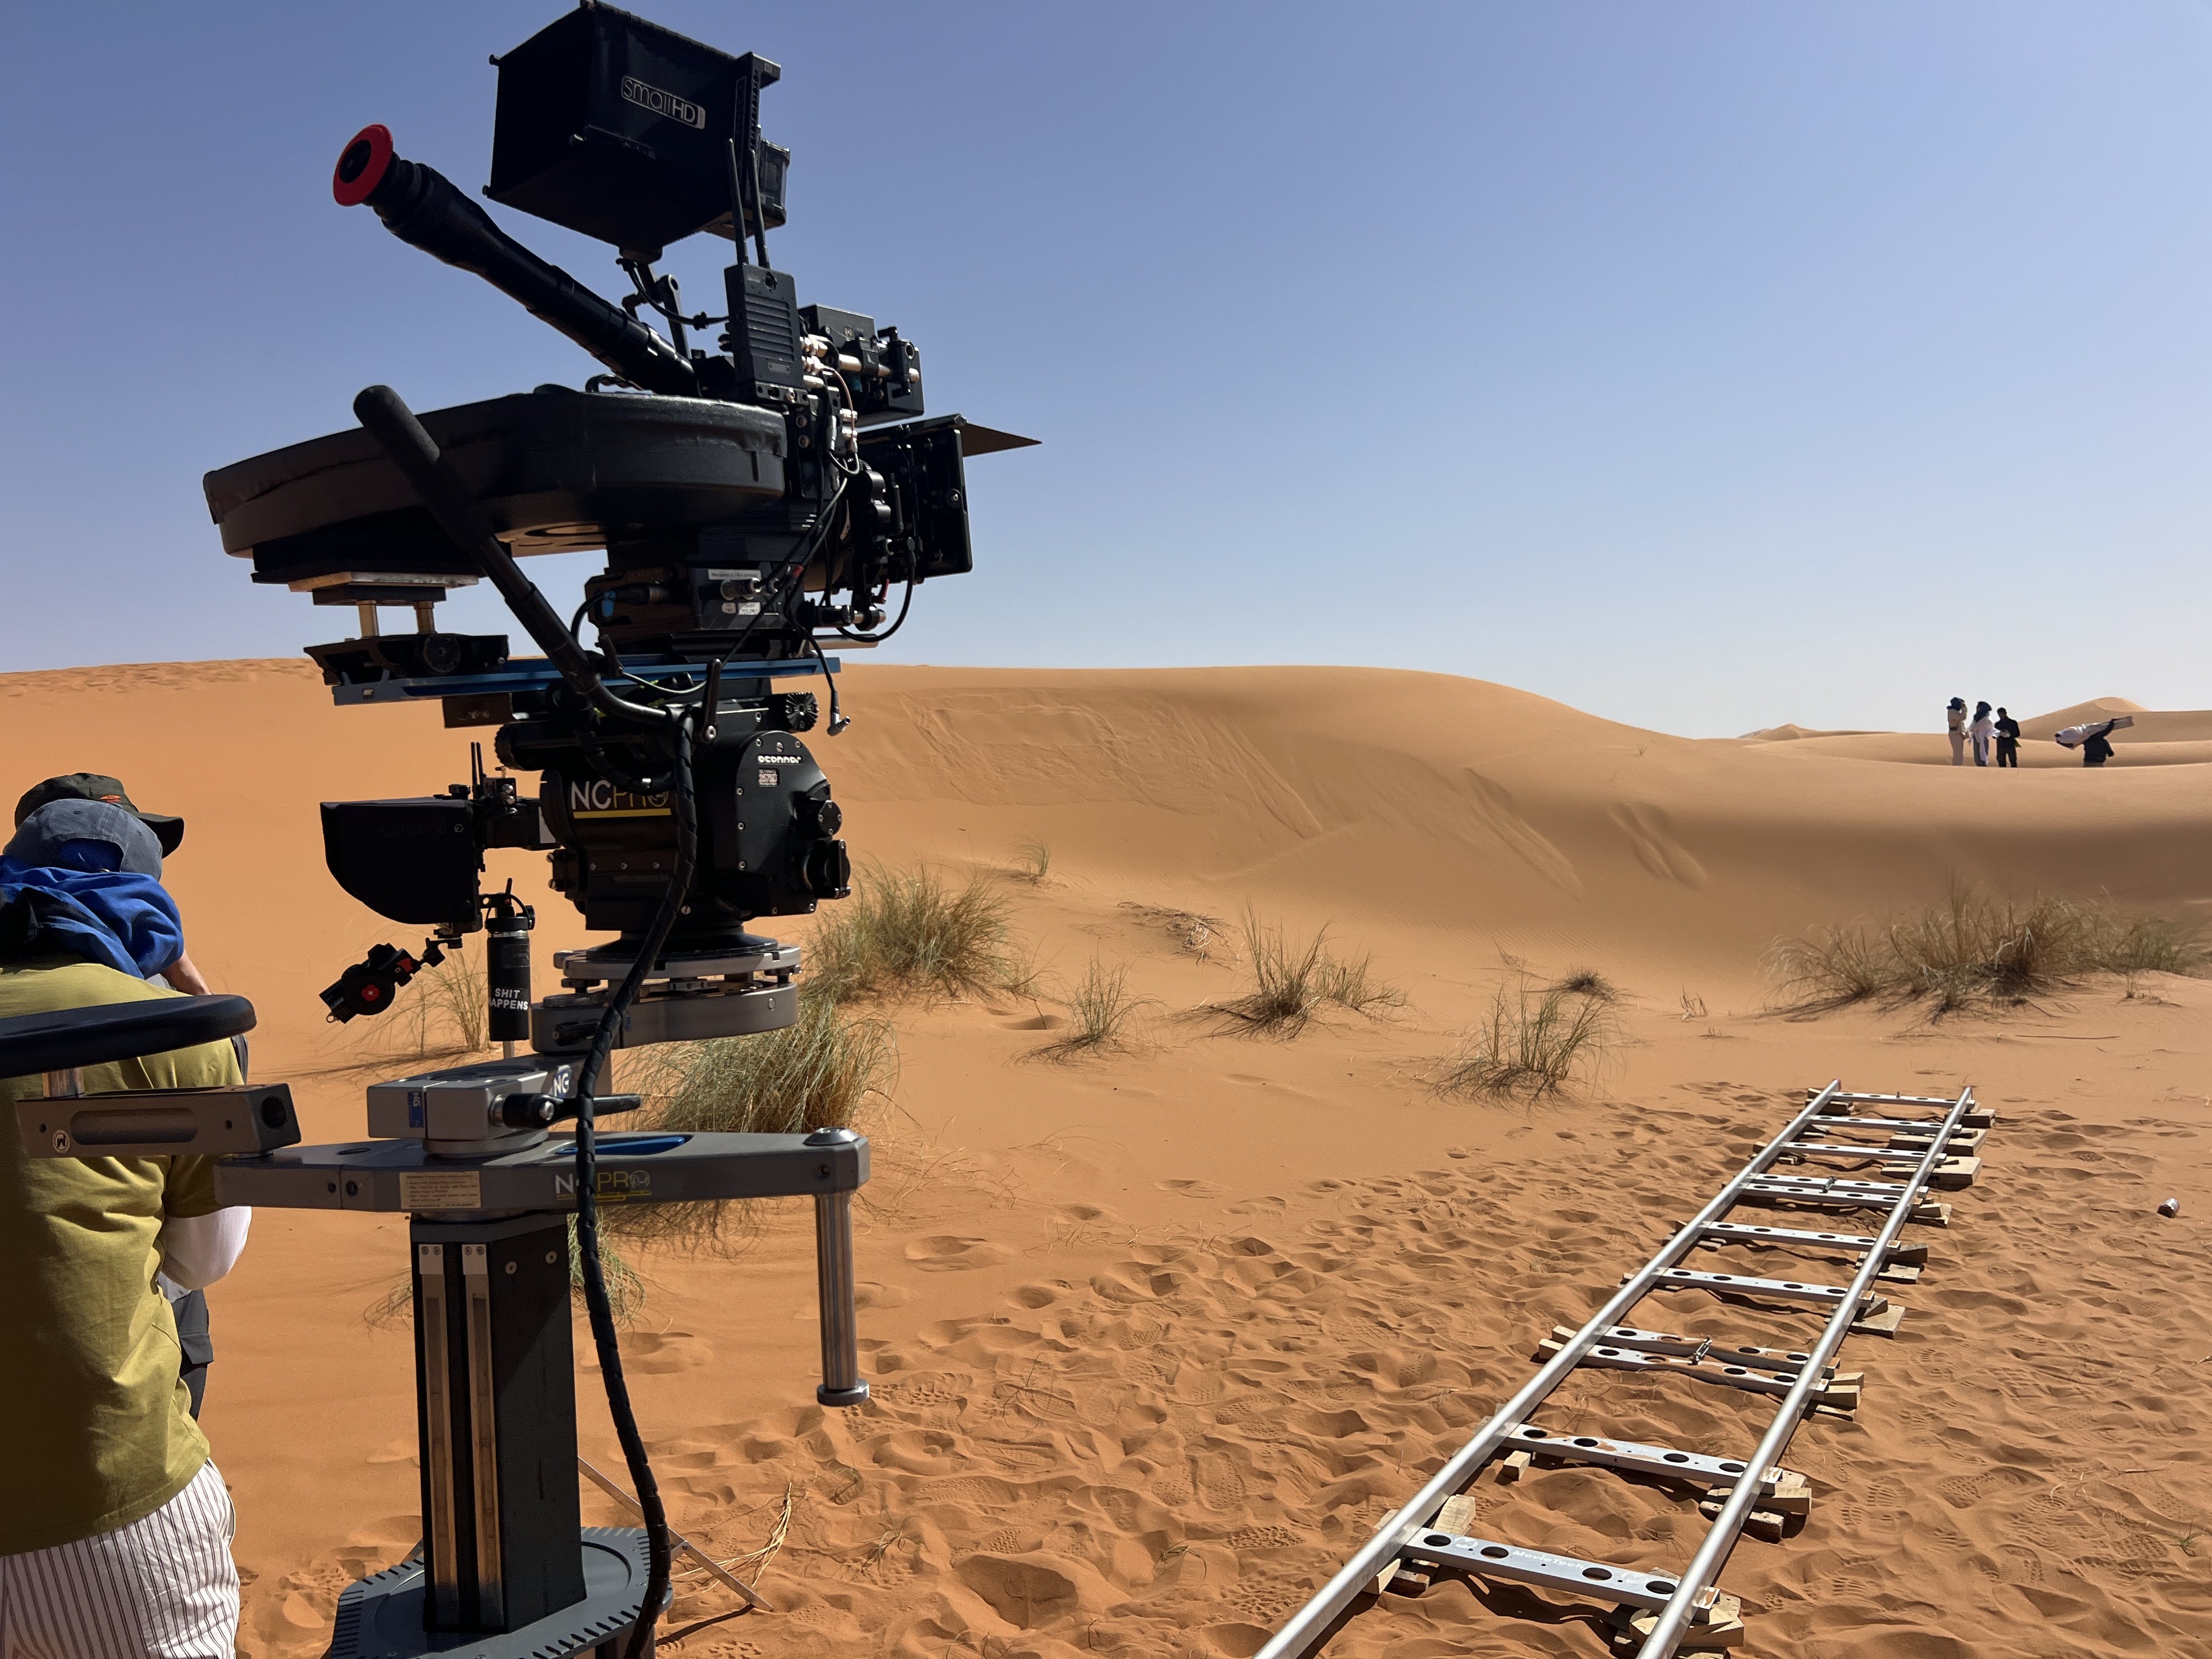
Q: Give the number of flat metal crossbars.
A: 11